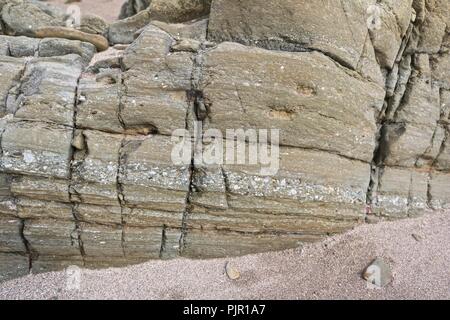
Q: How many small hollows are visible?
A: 2